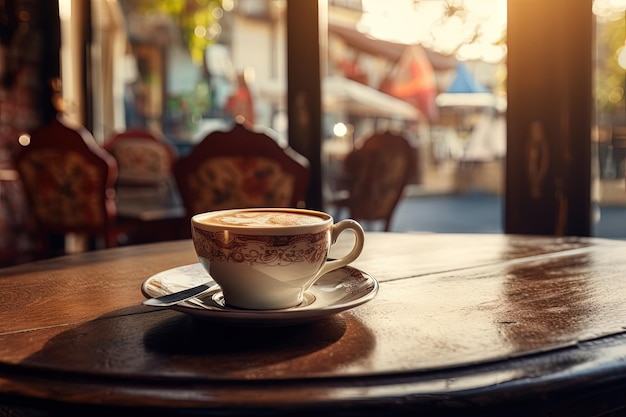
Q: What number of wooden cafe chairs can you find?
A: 4